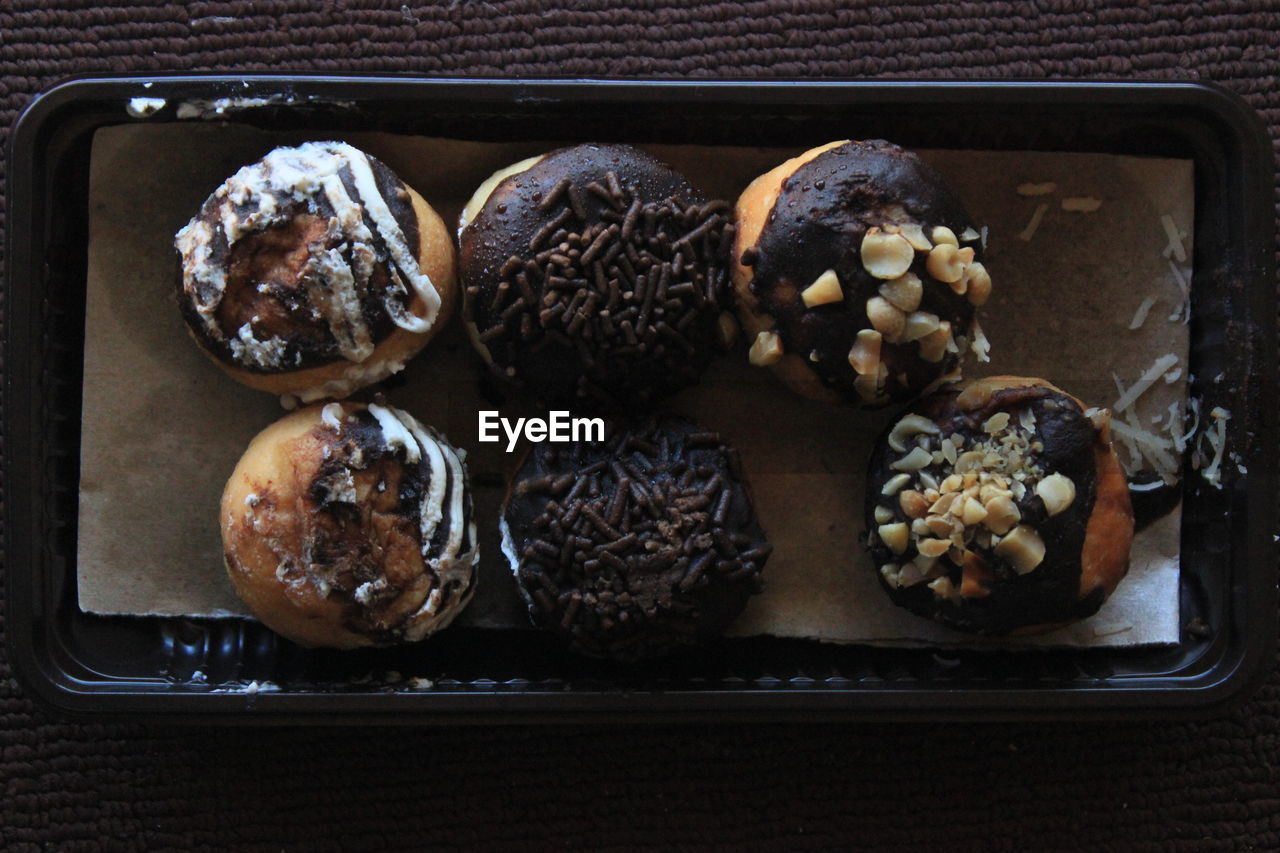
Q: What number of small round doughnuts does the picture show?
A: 6